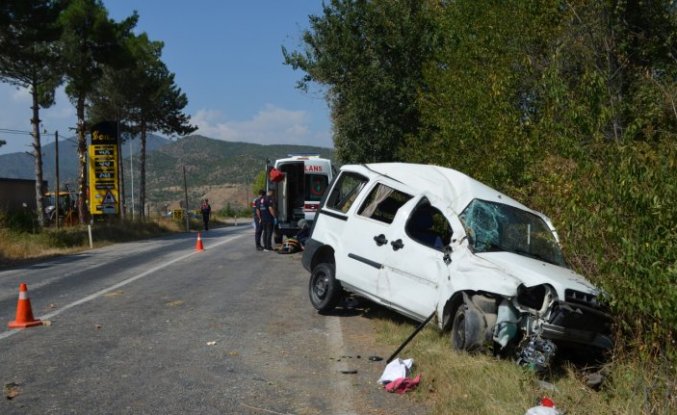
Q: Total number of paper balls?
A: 0